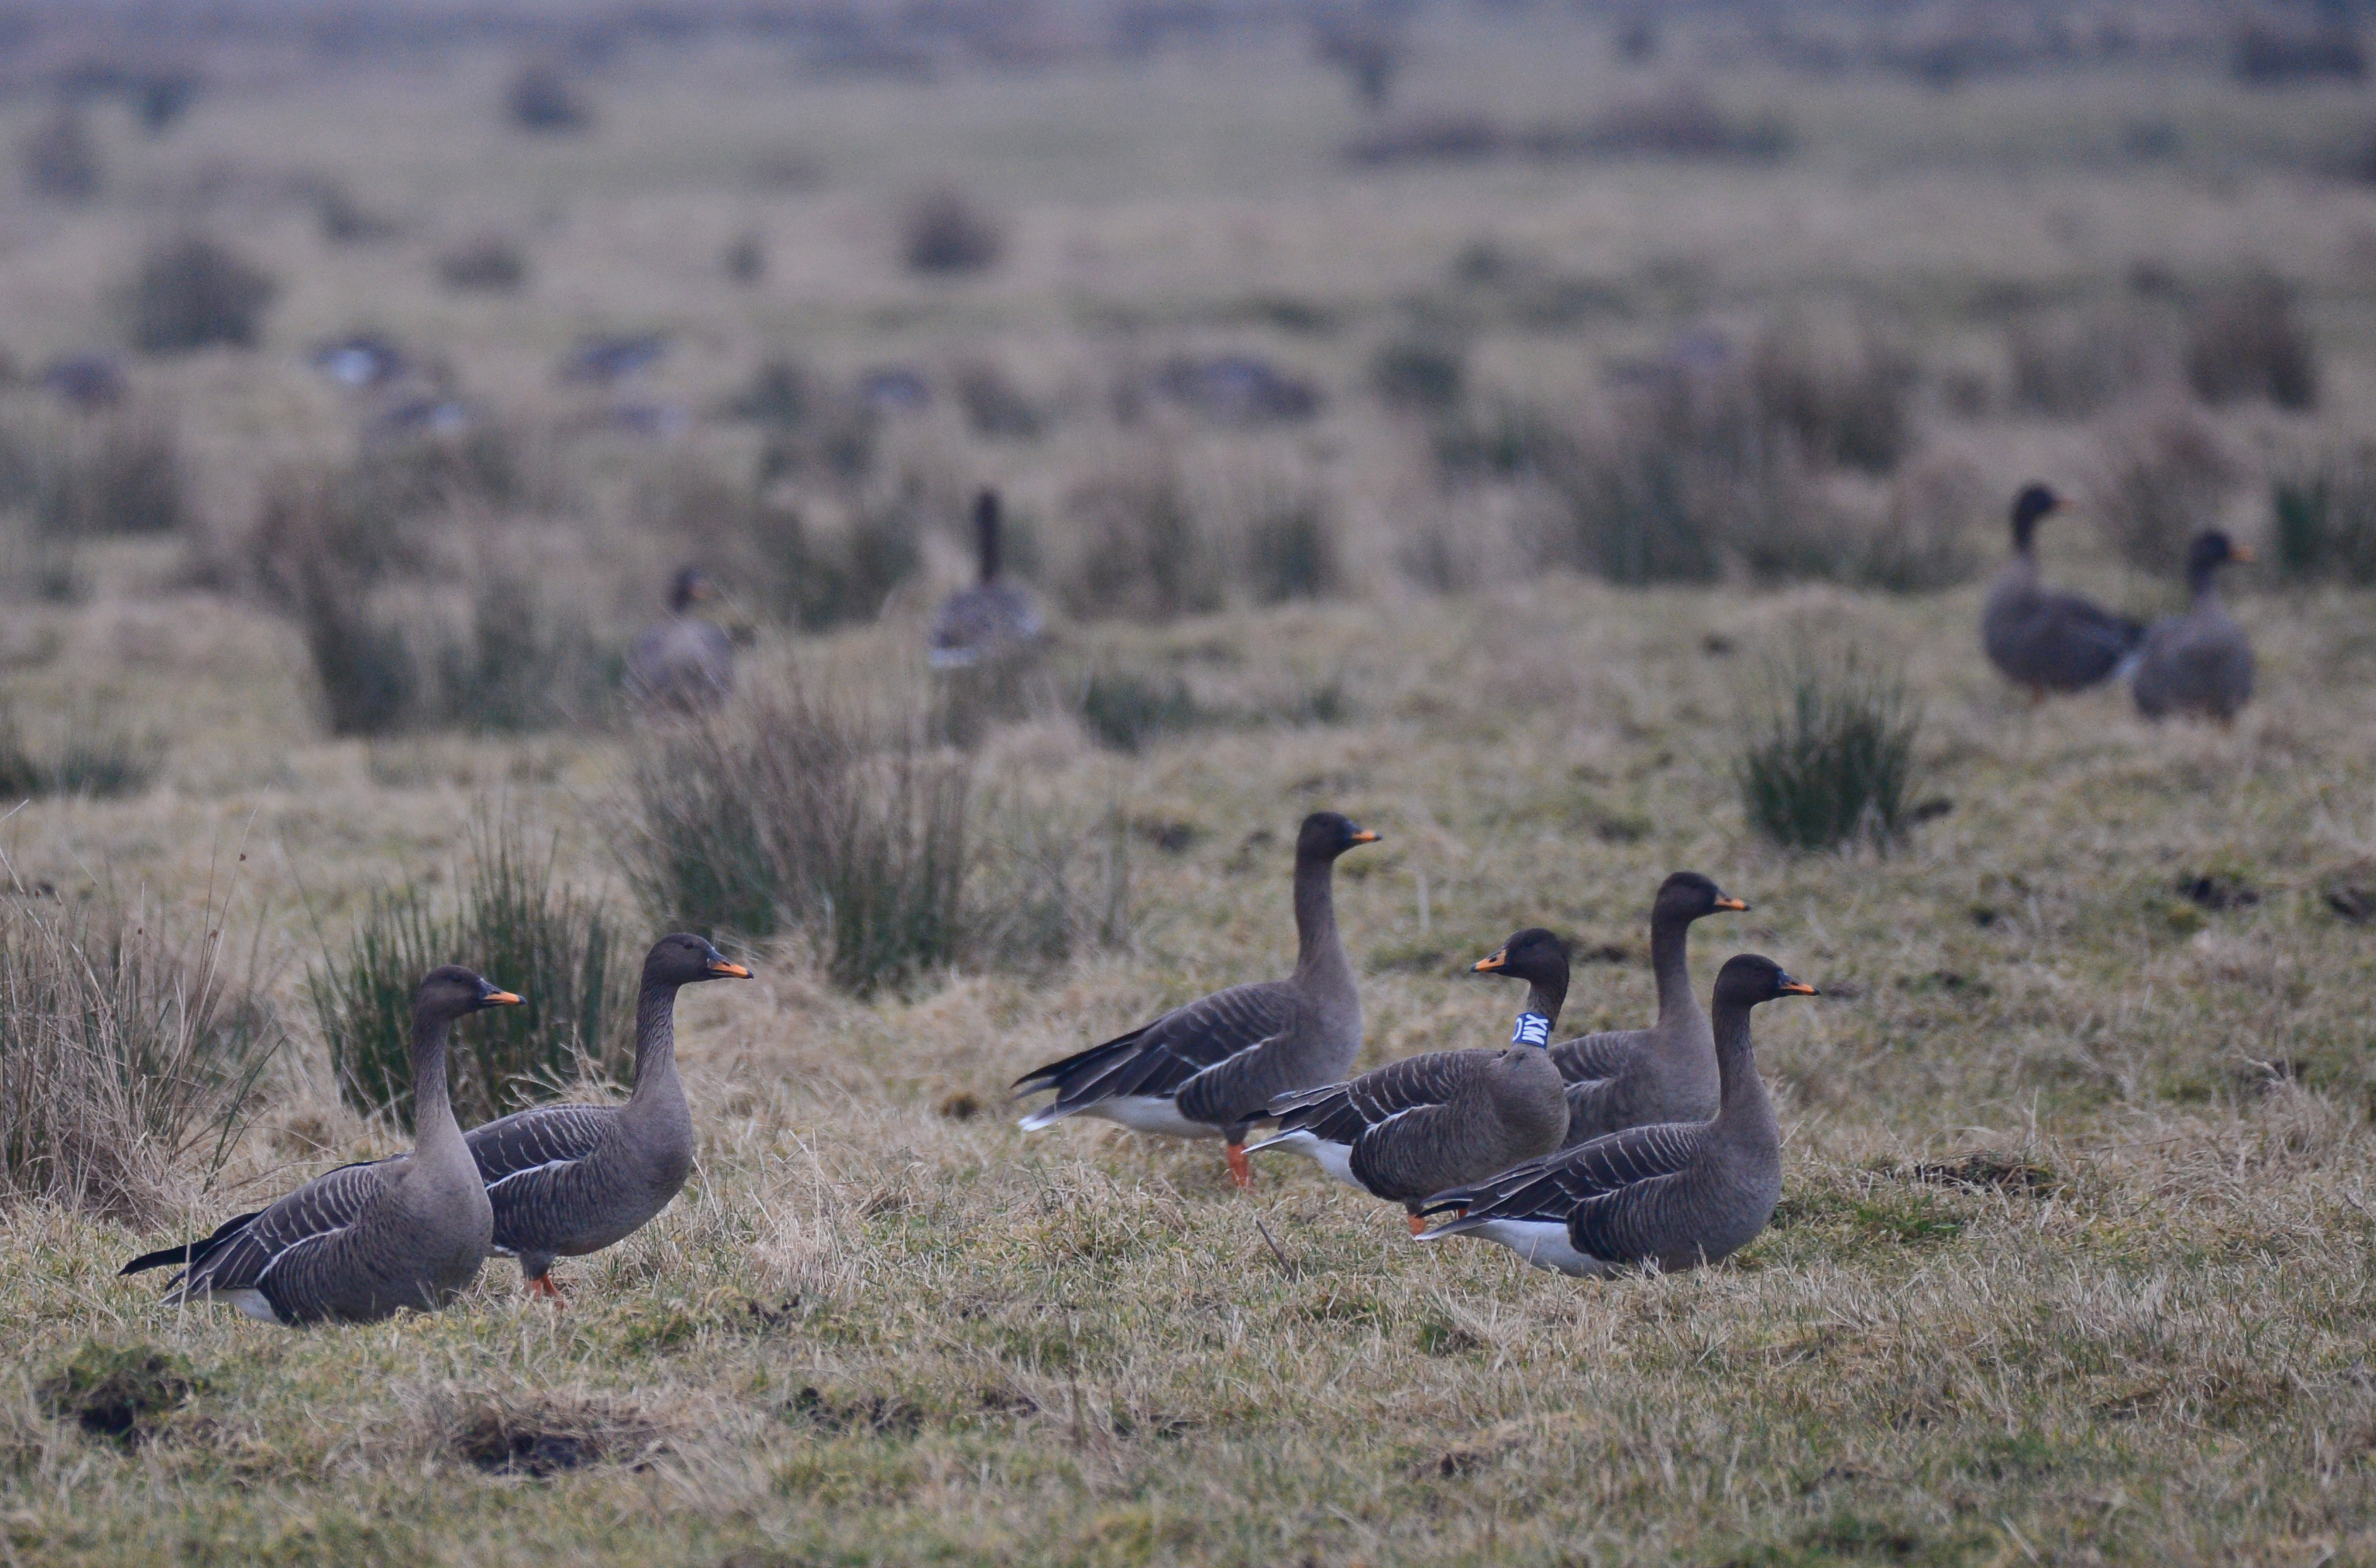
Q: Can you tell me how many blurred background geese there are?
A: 4